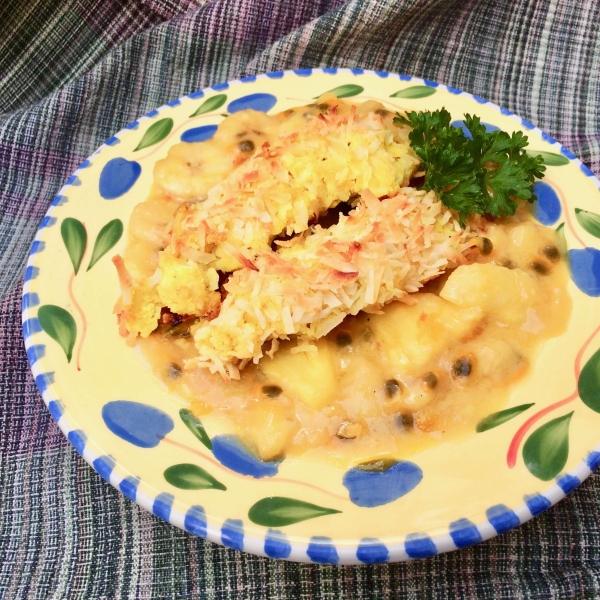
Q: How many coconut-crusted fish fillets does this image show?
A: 2